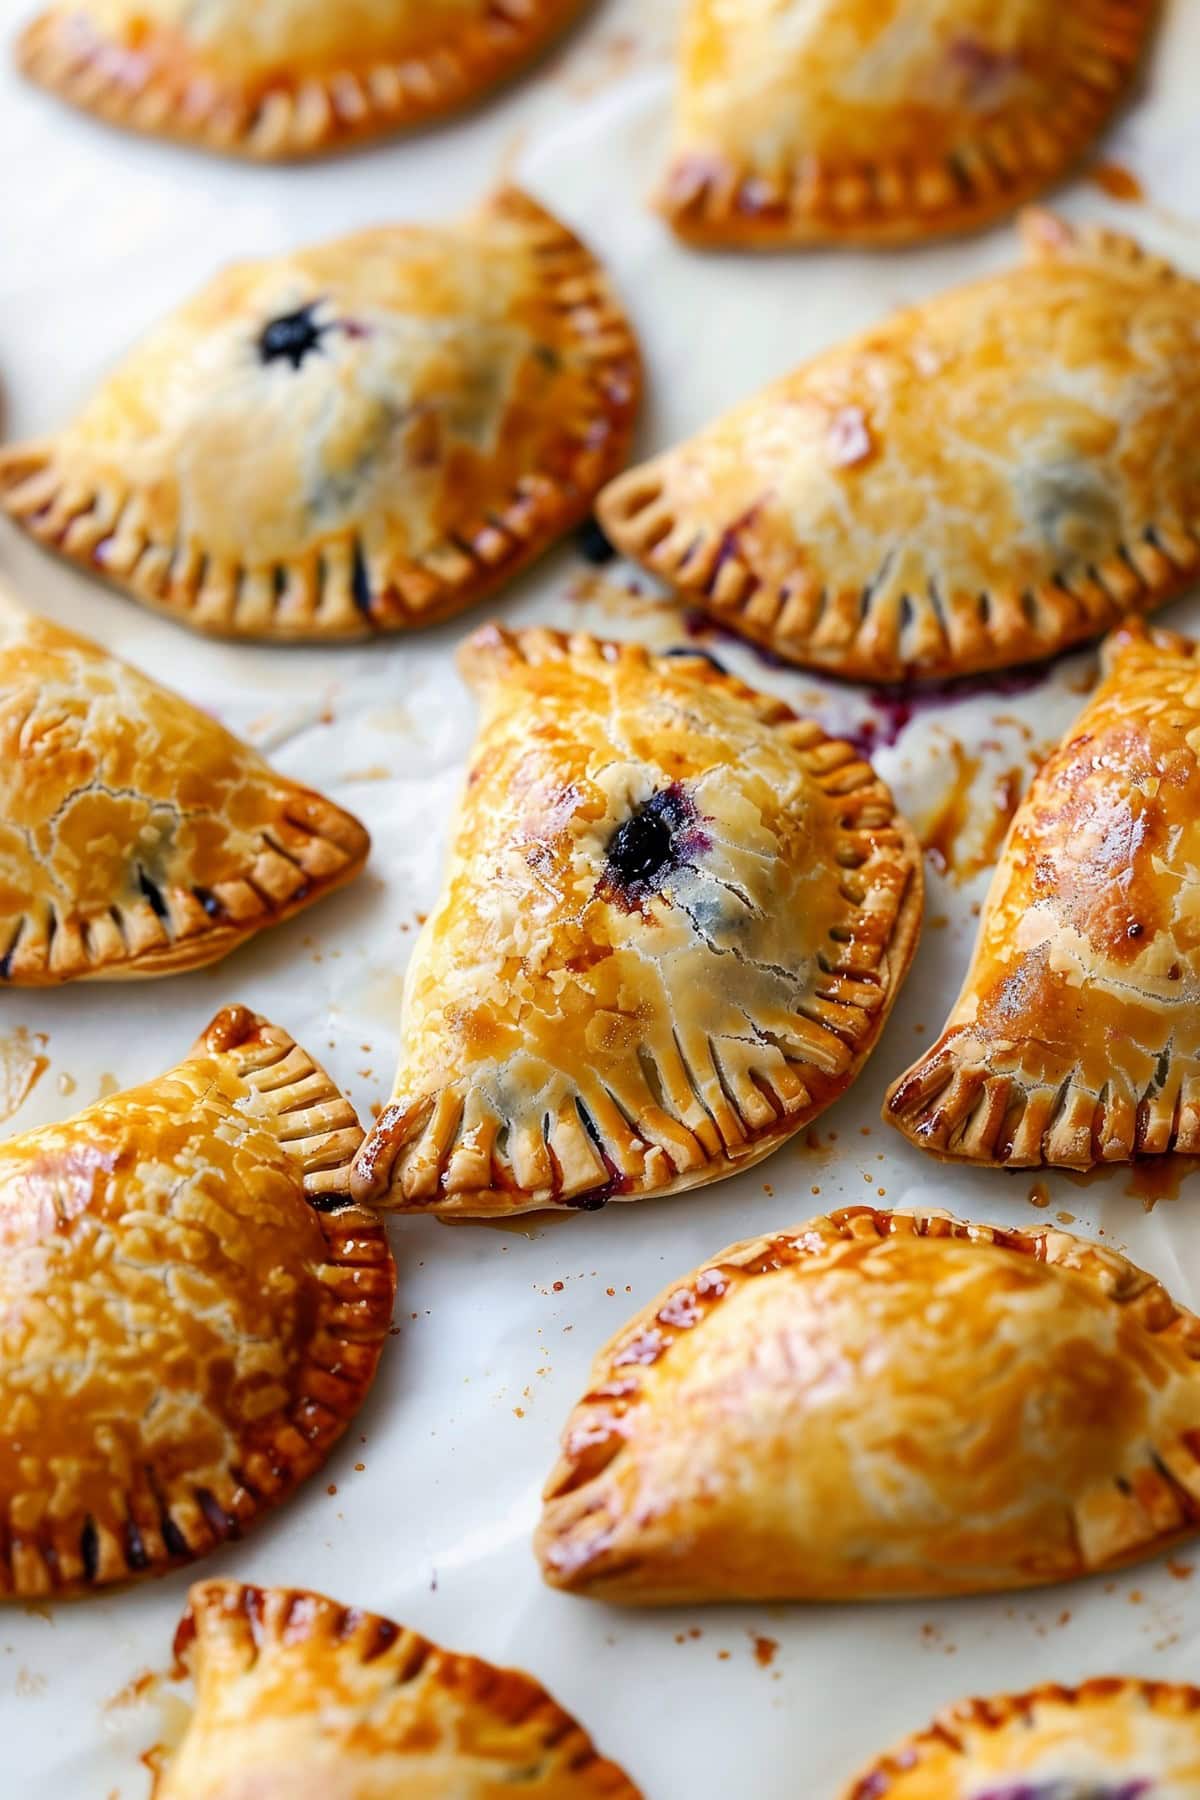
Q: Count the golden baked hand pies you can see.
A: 11